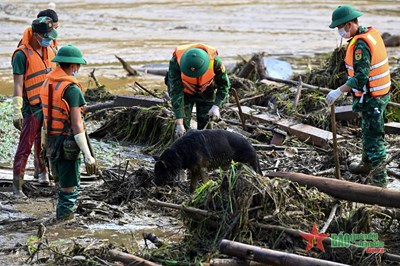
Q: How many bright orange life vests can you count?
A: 5